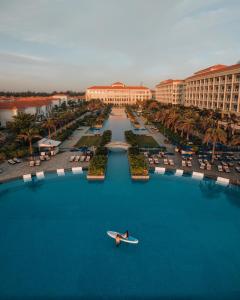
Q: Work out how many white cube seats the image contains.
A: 8